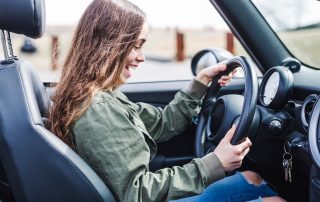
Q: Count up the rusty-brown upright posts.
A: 3